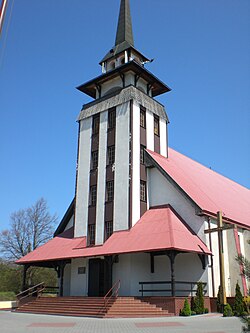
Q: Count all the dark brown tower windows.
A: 12